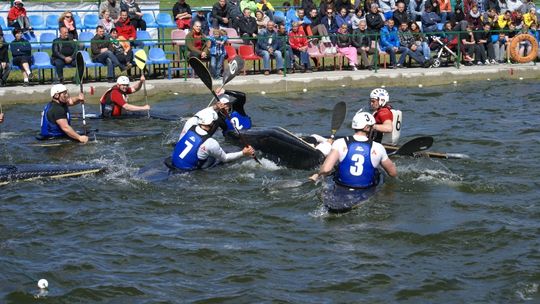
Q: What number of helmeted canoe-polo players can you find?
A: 6